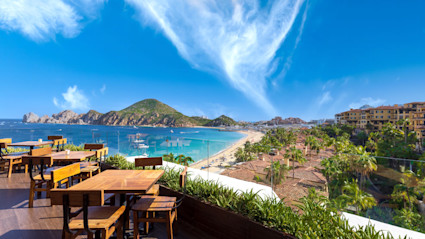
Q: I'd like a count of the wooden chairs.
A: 12